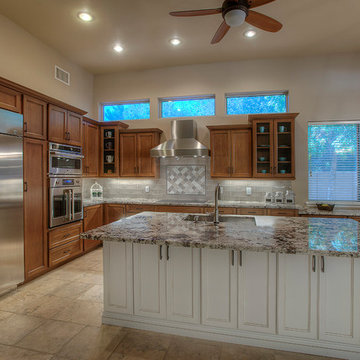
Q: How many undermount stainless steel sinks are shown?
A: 1